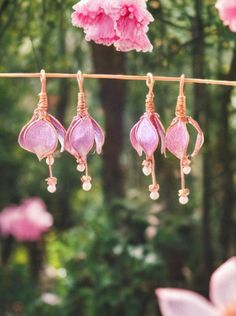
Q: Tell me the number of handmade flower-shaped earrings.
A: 4